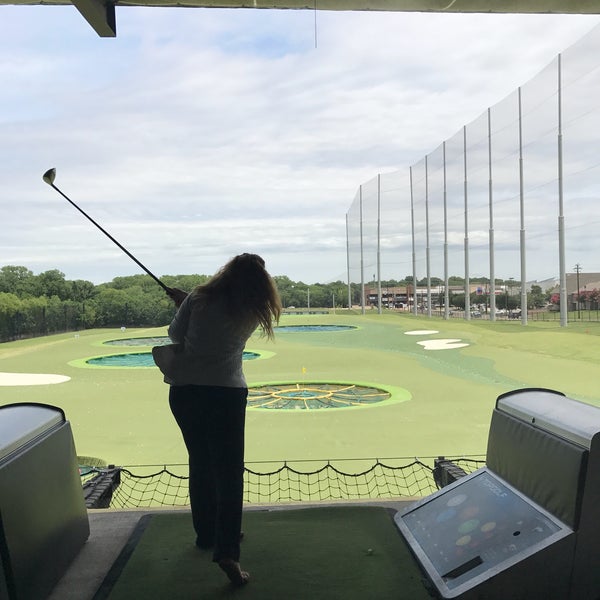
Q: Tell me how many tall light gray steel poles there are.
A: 10